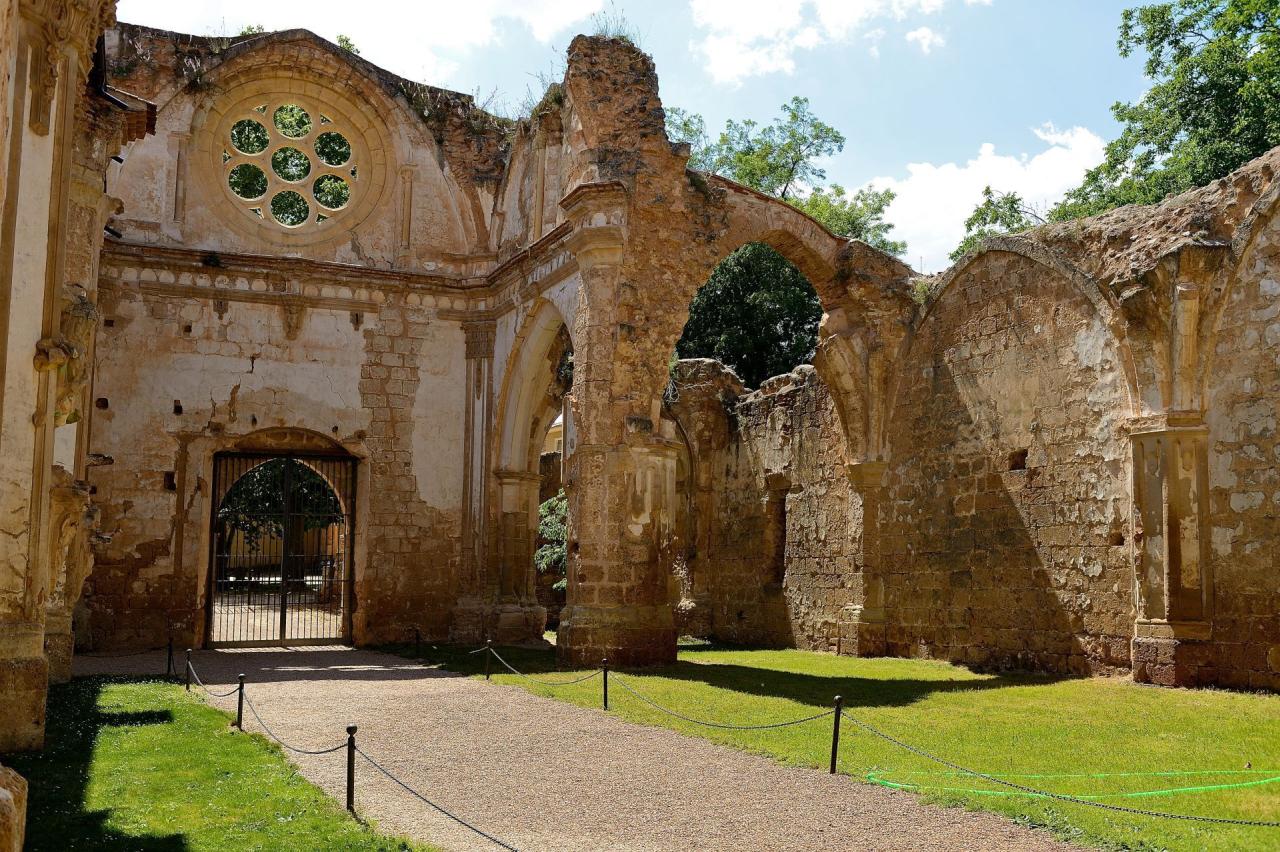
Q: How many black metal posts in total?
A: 8